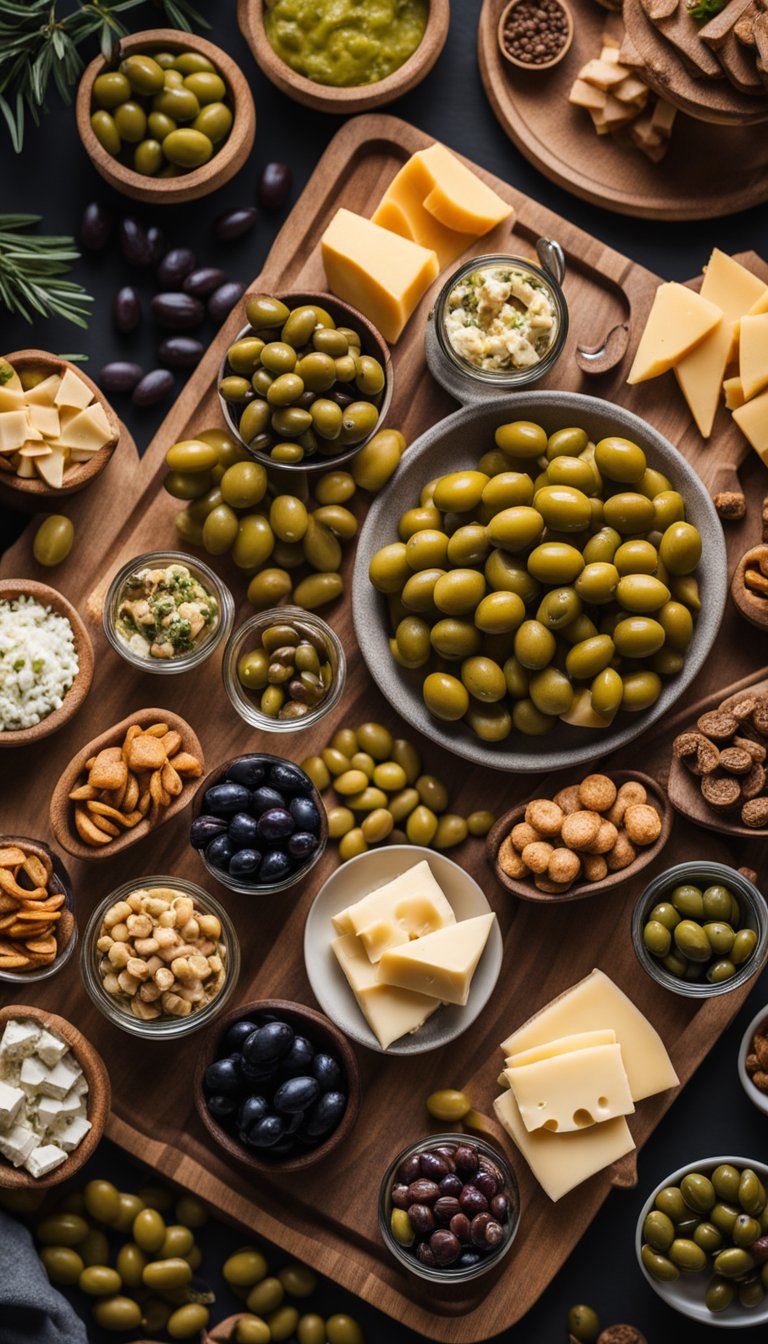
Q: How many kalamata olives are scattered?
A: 13